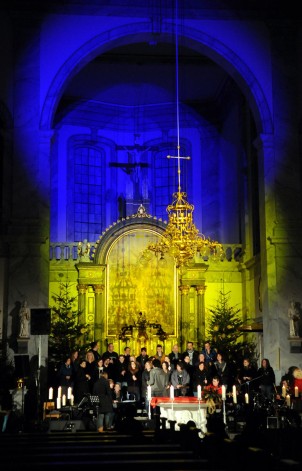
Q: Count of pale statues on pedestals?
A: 2